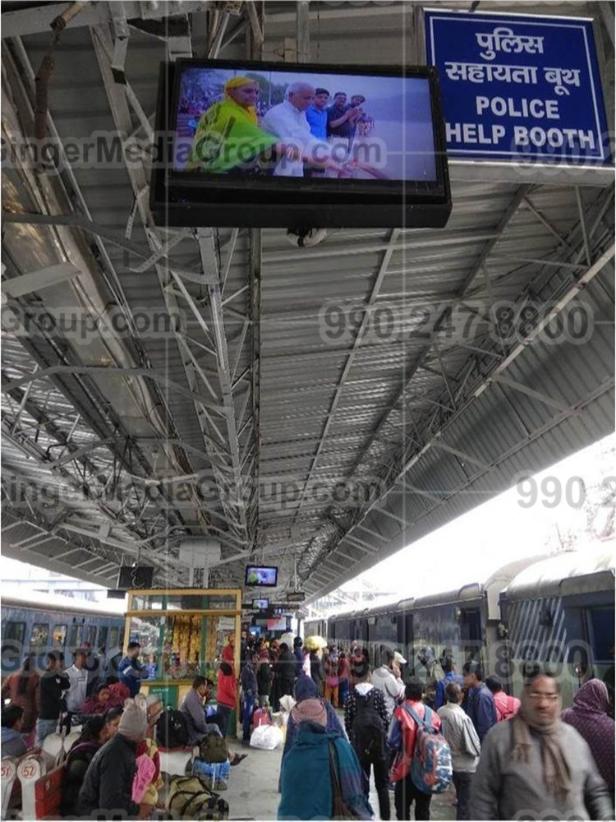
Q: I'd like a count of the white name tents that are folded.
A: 0